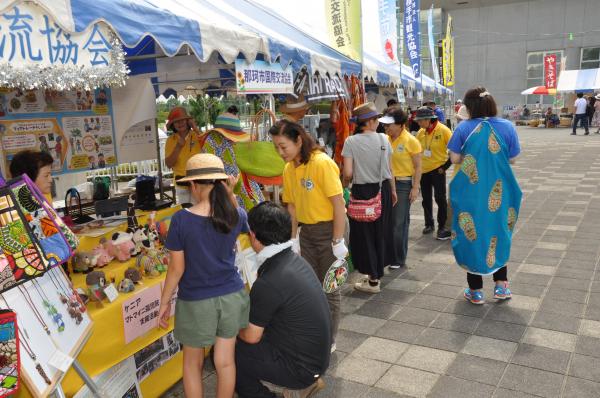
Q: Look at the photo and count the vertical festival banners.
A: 6